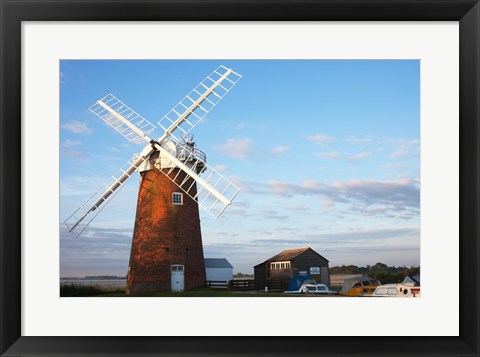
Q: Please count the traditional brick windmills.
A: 1